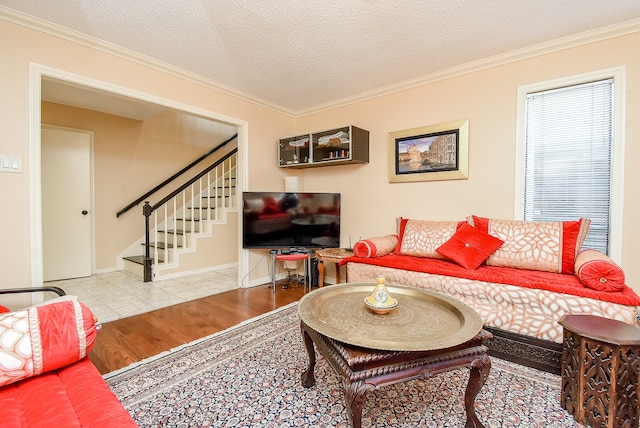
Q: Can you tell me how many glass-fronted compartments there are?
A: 2